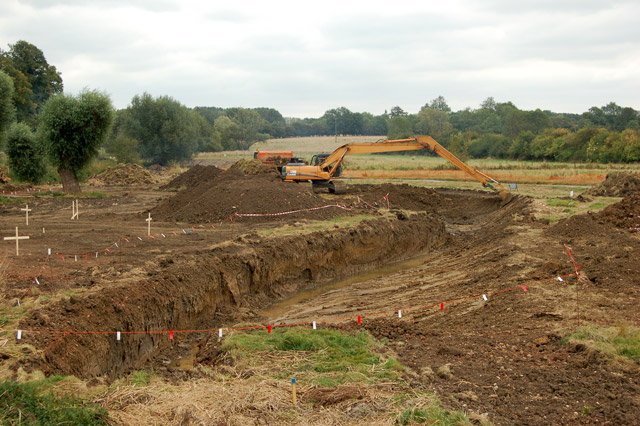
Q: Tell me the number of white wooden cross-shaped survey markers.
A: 3